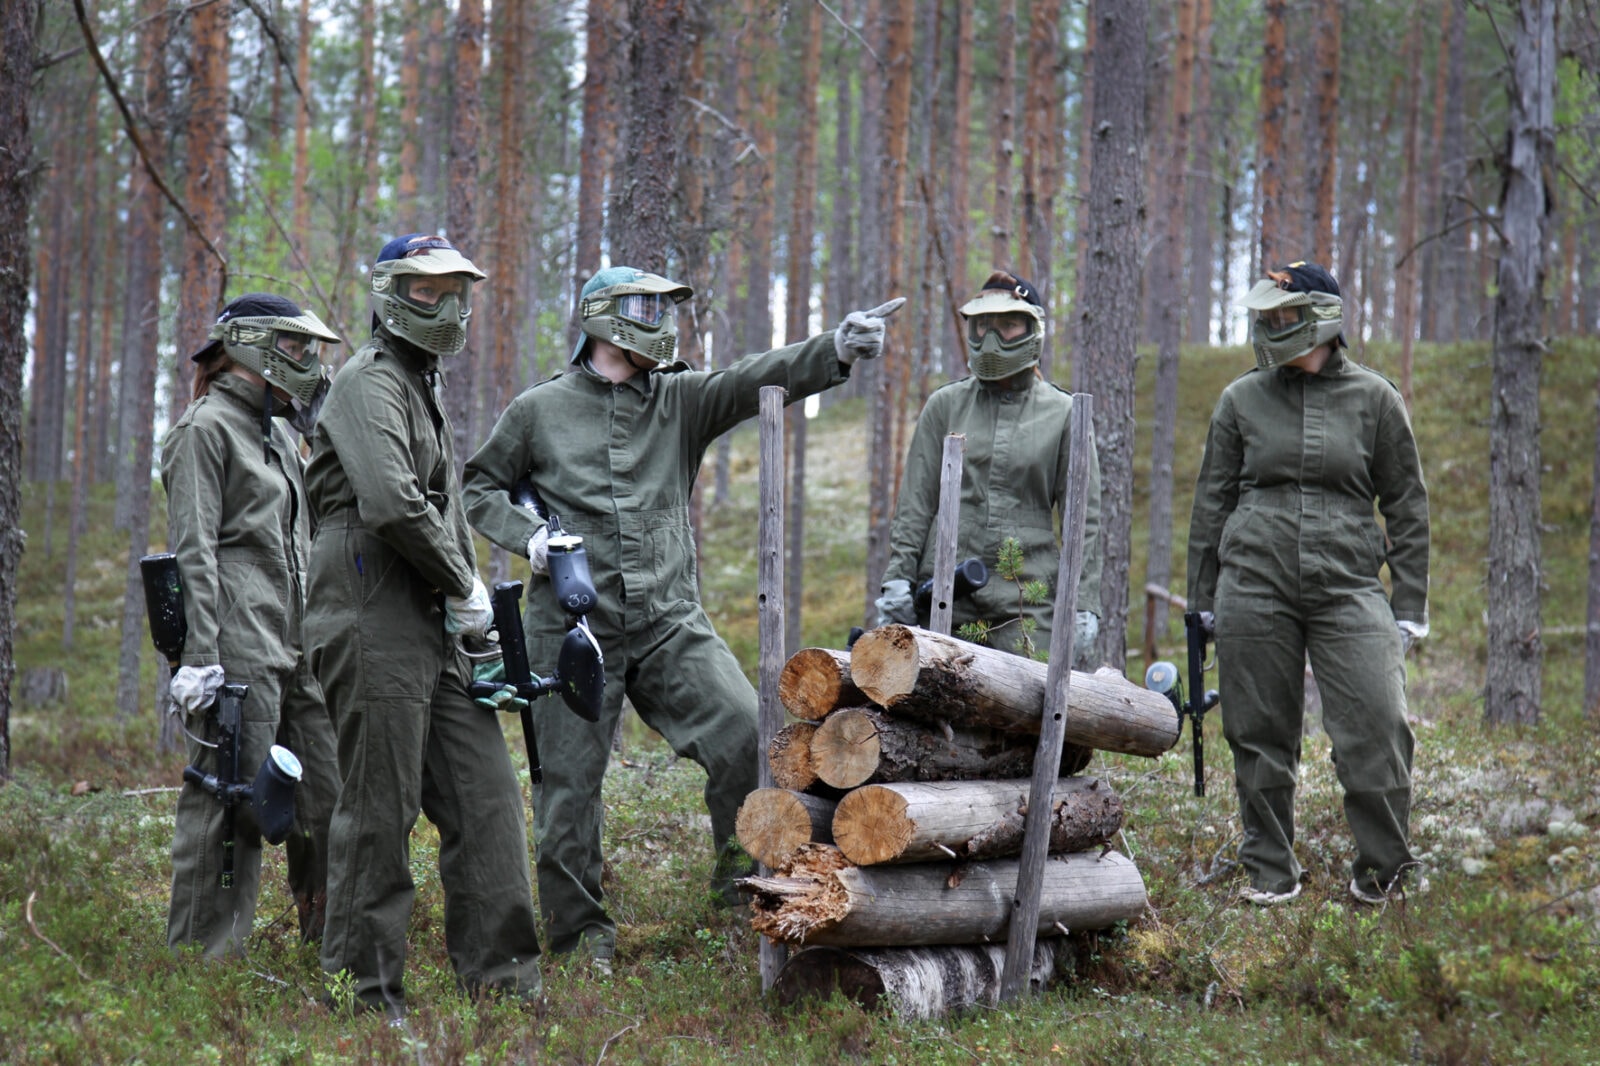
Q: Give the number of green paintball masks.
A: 5